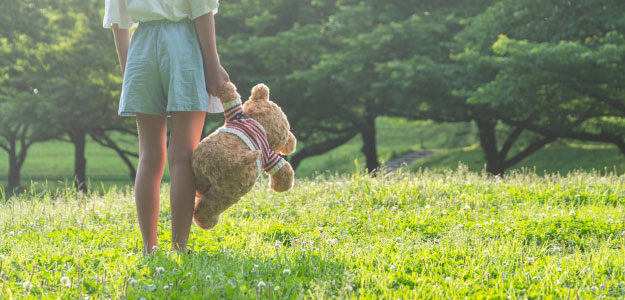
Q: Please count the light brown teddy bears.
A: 1